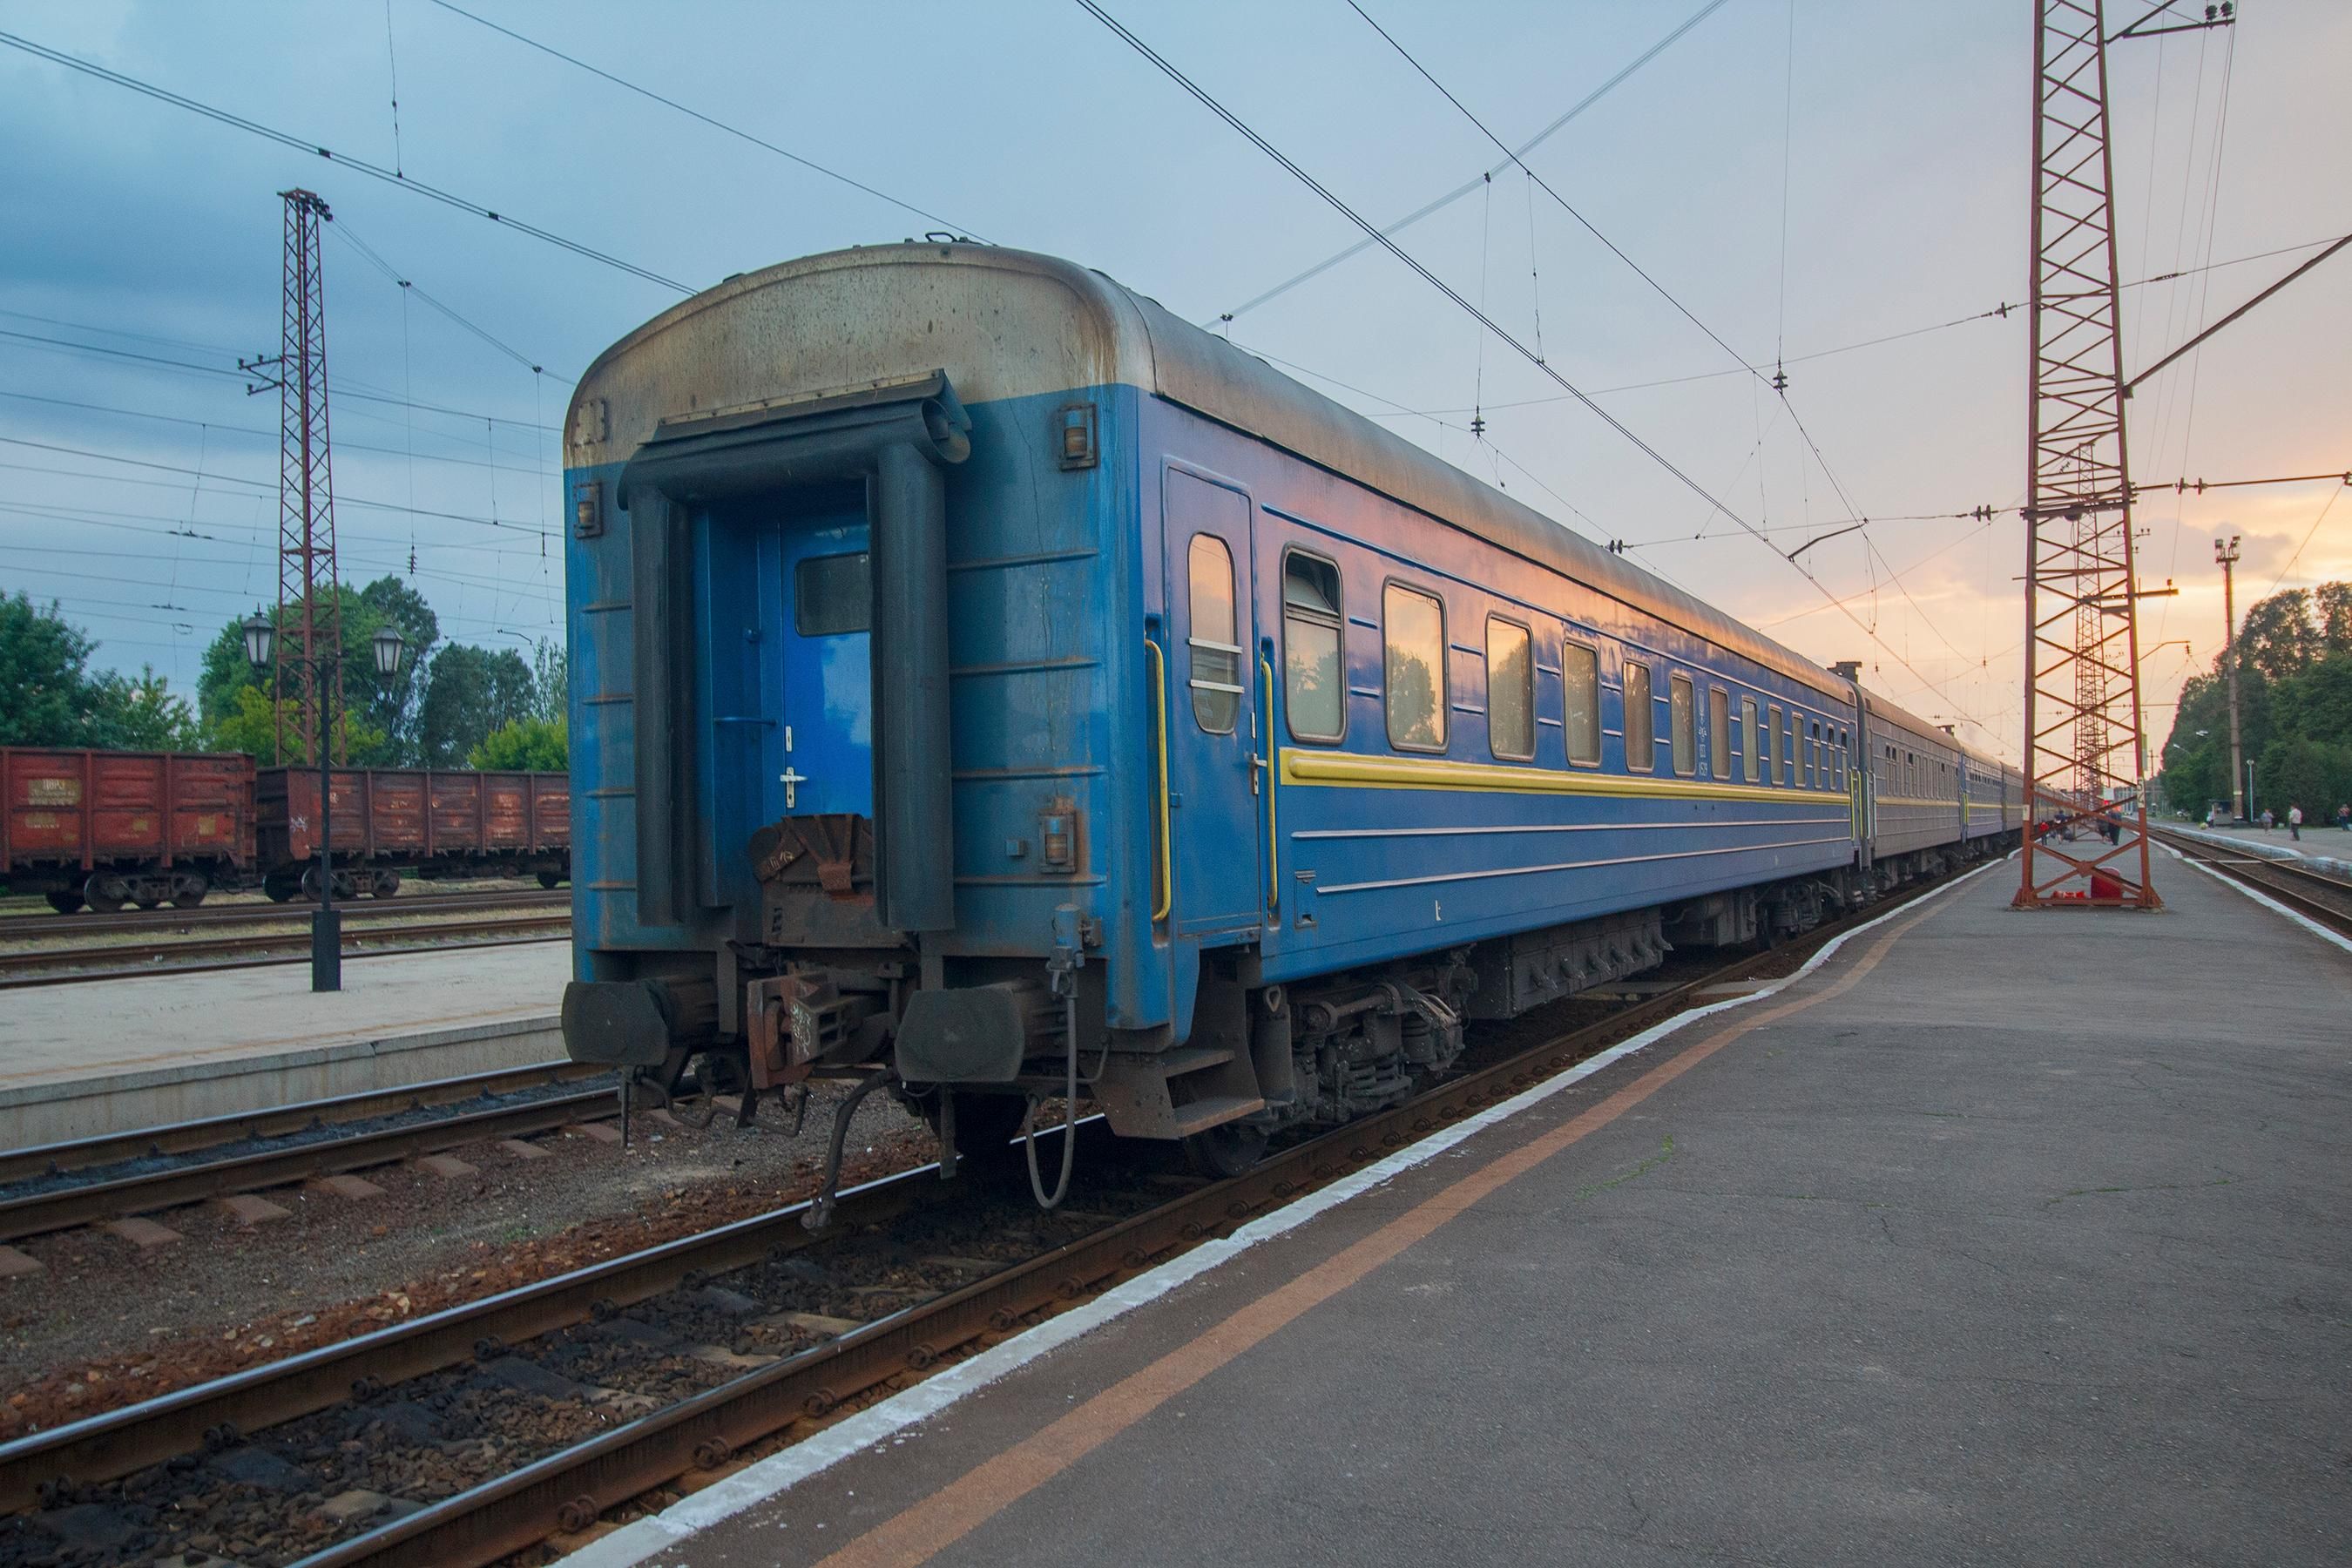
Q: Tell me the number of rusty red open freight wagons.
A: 2